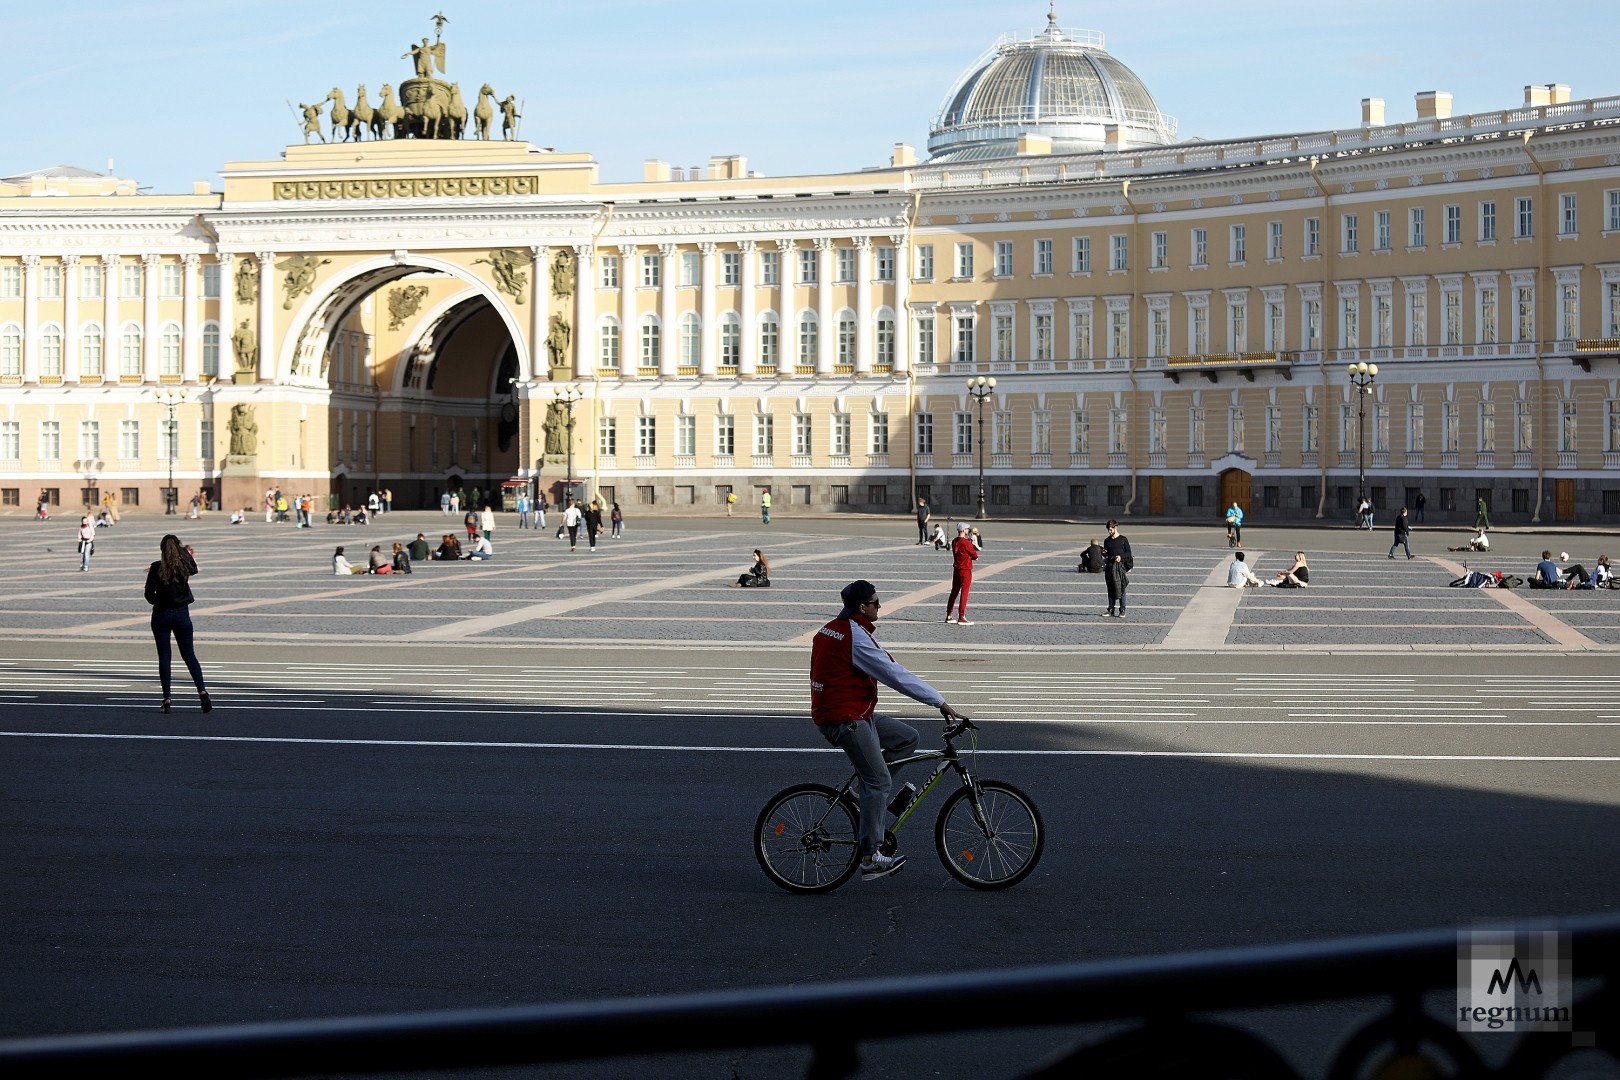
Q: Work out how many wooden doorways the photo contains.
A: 3